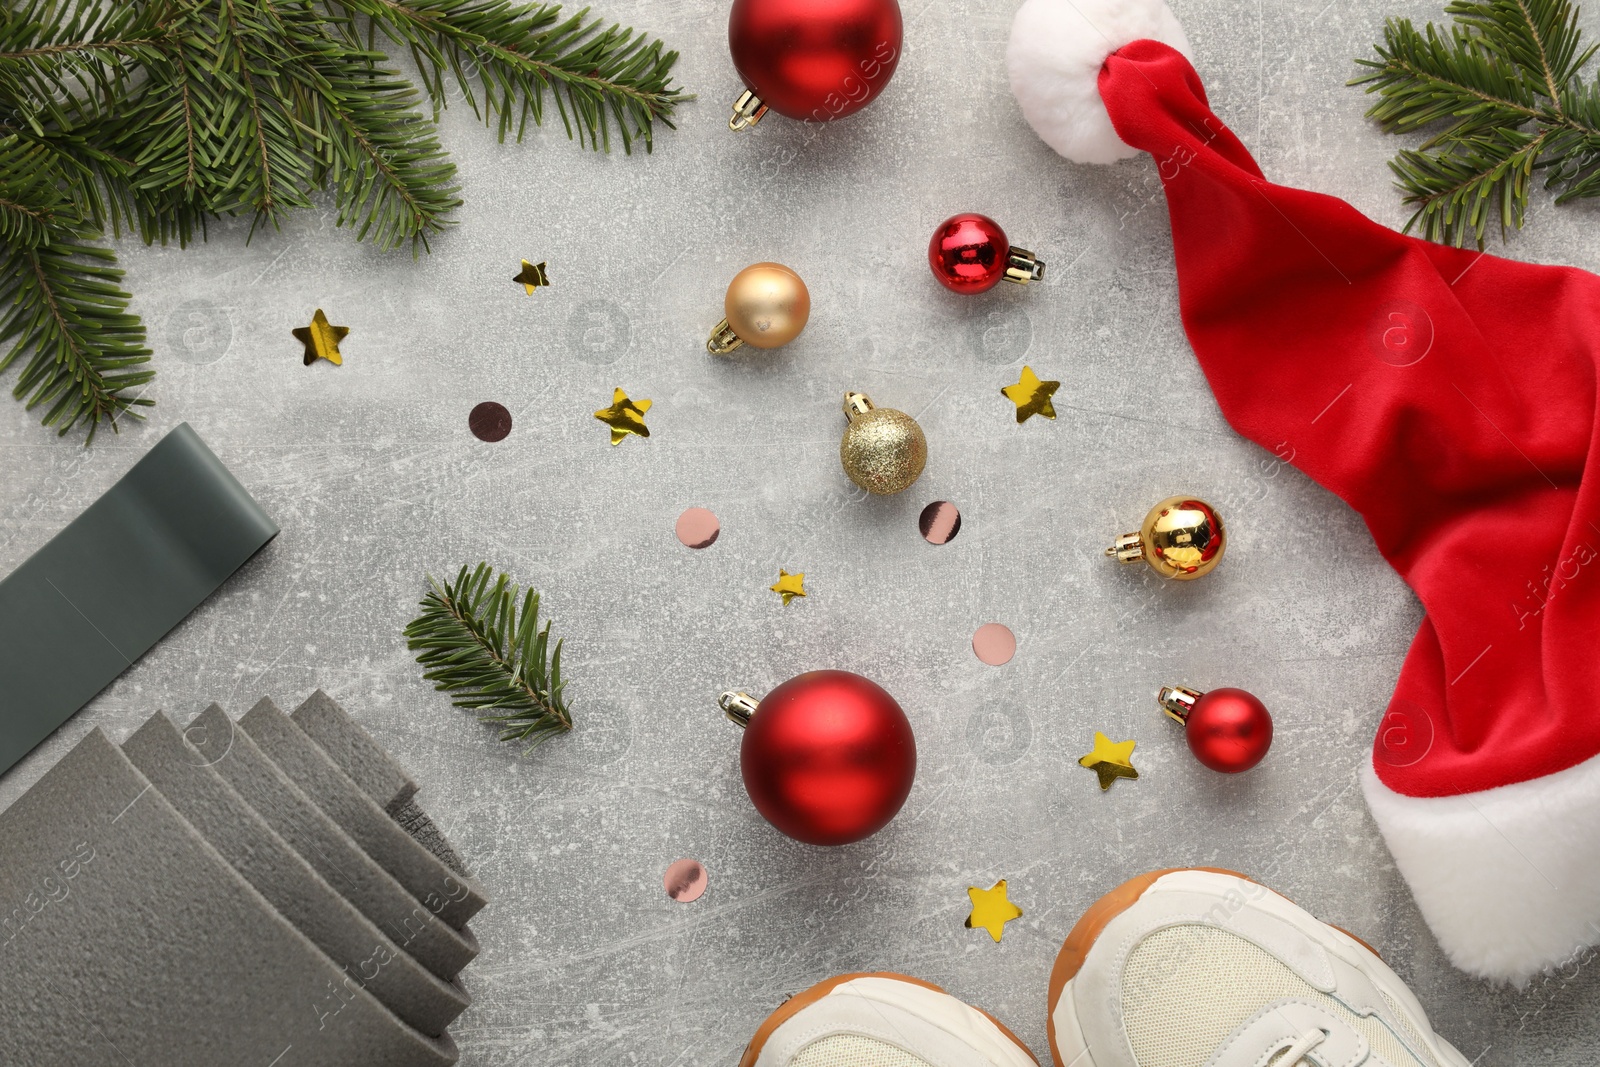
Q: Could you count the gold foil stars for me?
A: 7